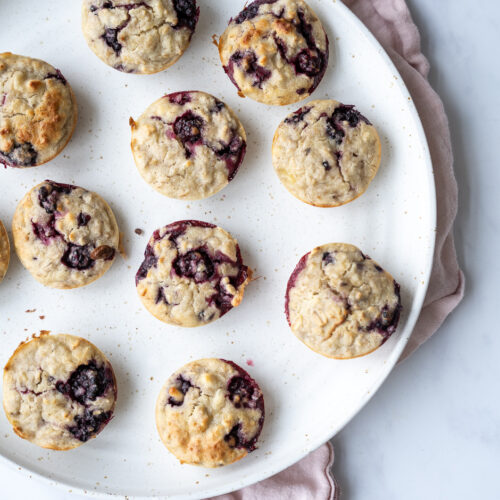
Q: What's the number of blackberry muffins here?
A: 11